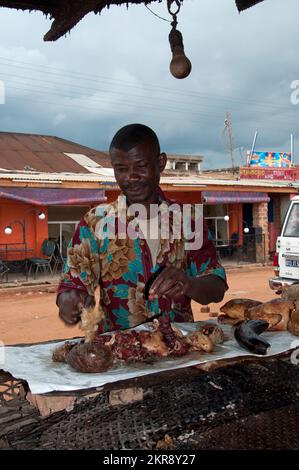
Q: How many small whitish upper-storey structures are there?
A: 1